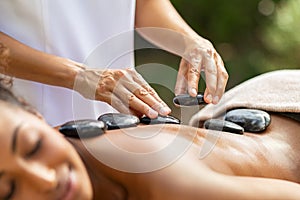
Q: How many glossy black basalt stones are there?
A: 6